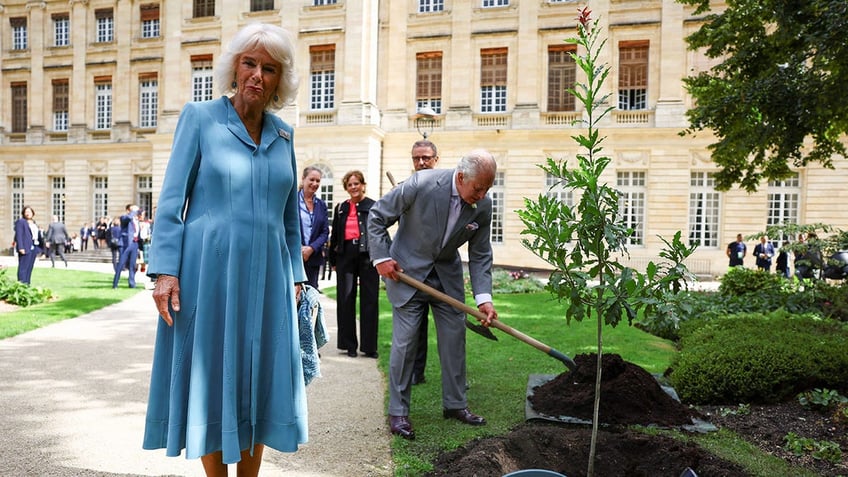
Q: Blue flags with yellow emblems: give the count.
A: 0